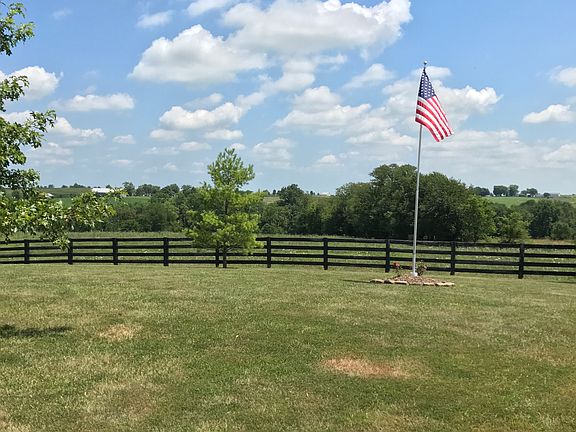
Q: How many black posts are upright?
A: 10